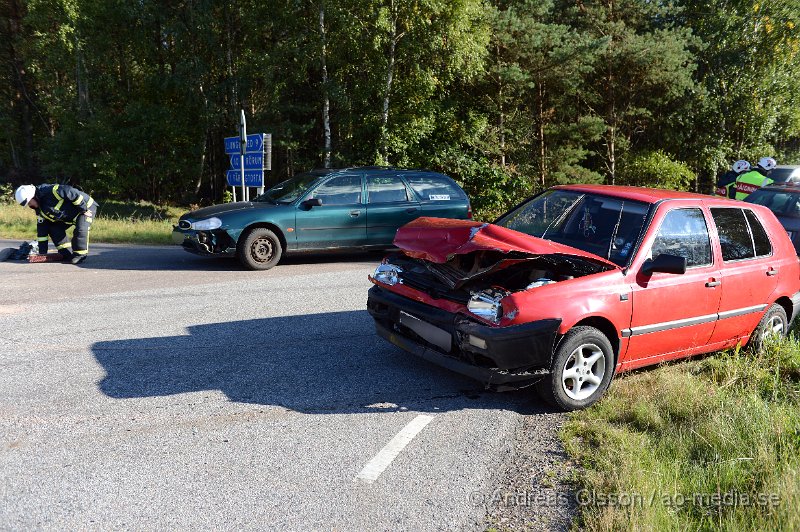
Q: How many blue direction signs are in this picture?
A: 3